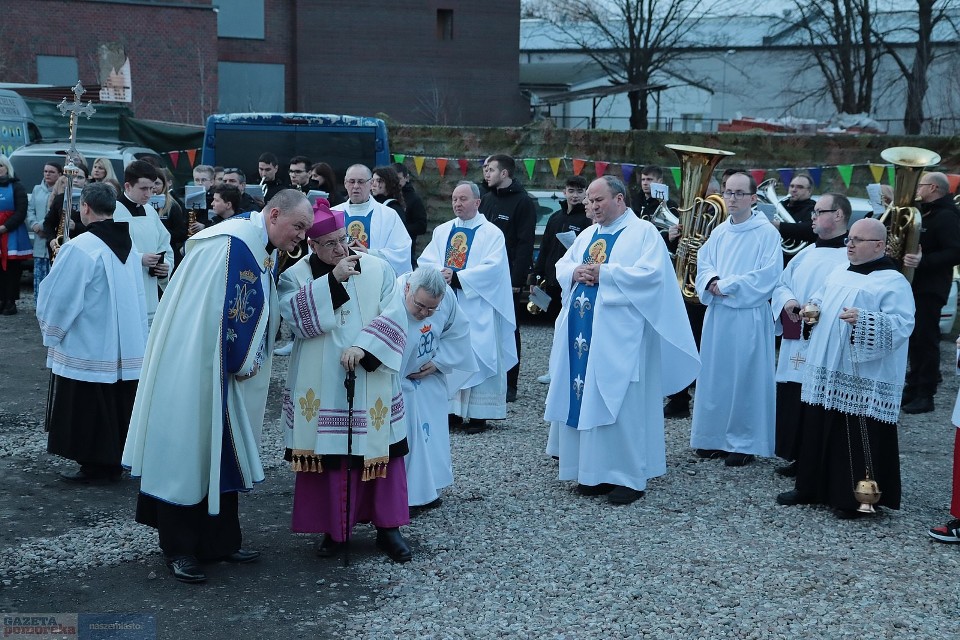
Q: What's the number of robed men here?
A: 11